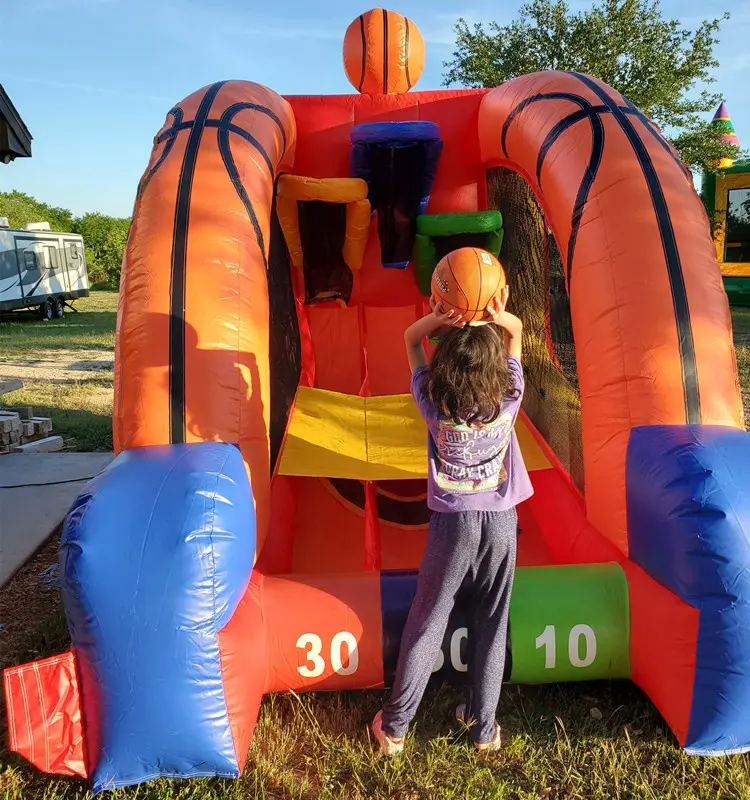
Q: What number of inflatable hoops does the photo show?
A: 3